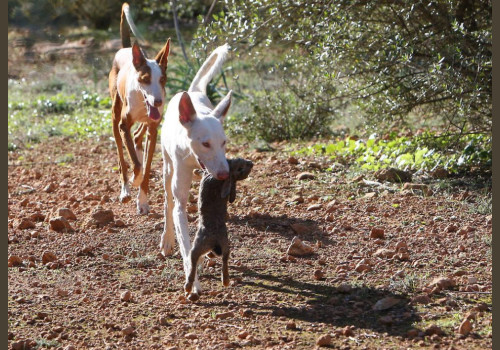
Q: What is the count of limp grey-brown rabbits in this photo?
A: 1